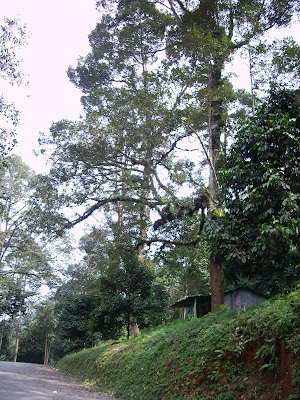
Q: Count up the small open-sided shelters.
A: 1